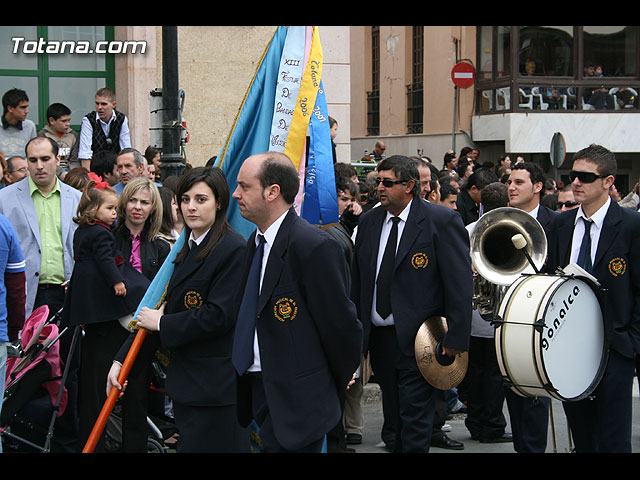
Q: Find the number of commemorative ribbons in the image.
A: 4